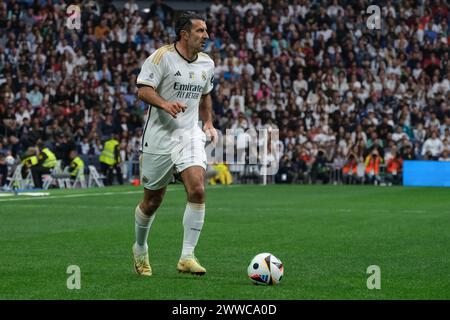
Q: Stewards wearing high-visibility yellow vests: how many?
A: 4